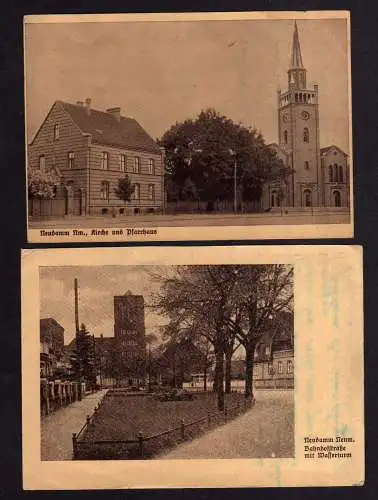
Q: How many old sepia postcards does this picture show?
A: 2